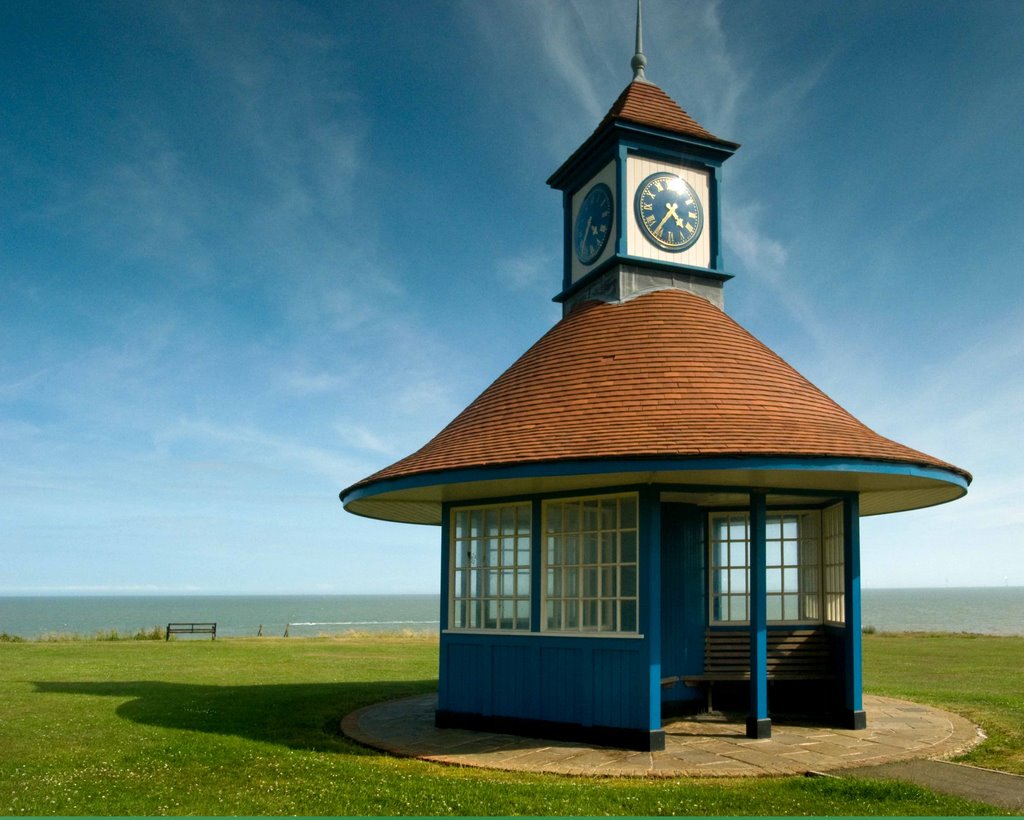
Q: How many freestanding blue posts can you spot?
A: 1